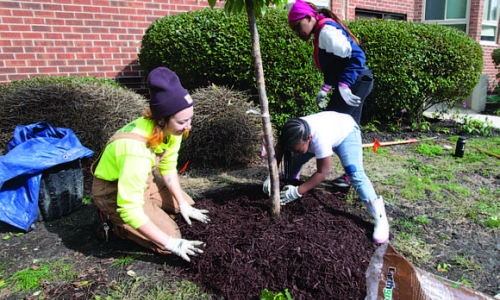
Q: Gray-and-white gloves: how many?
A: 6